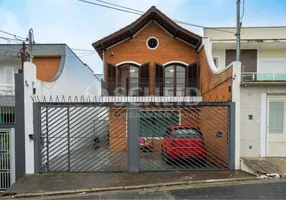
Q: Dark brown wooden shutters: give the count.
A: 4